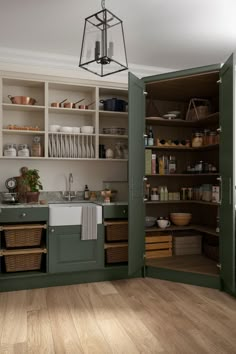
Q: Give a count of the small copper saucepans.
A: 3